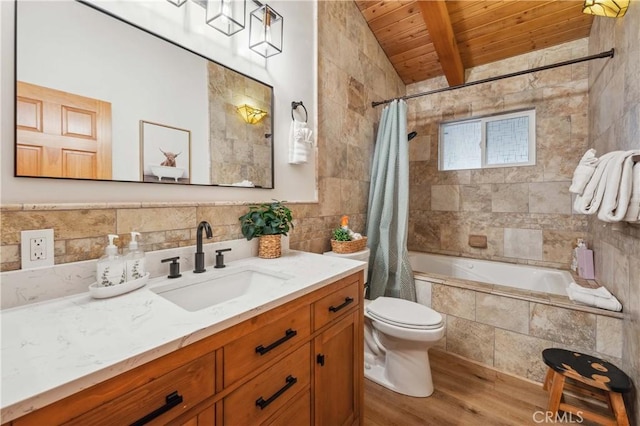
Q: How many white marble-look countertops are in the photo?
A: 1